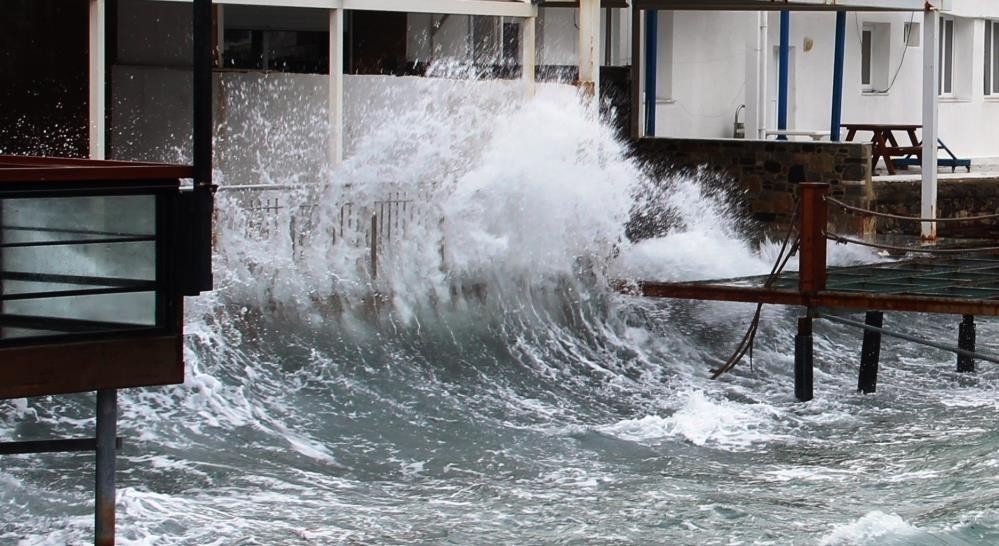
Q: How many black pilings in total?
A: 3